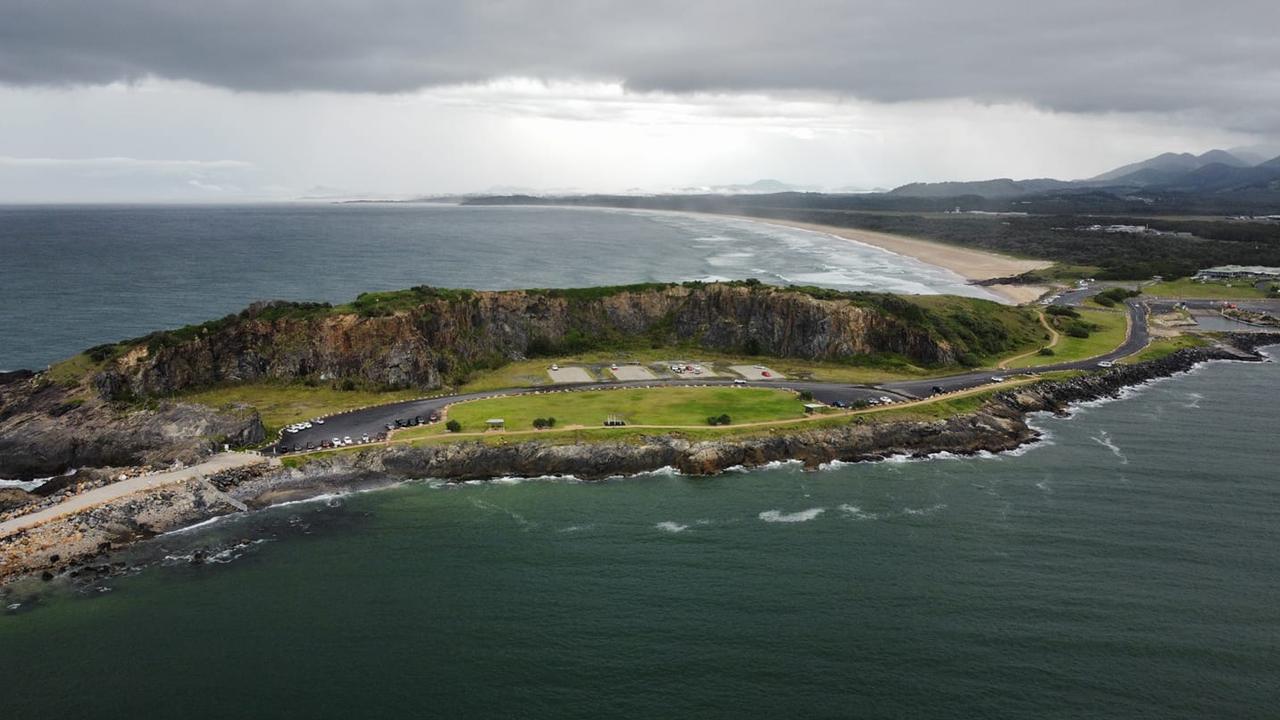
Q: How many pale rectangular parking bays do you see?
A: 4